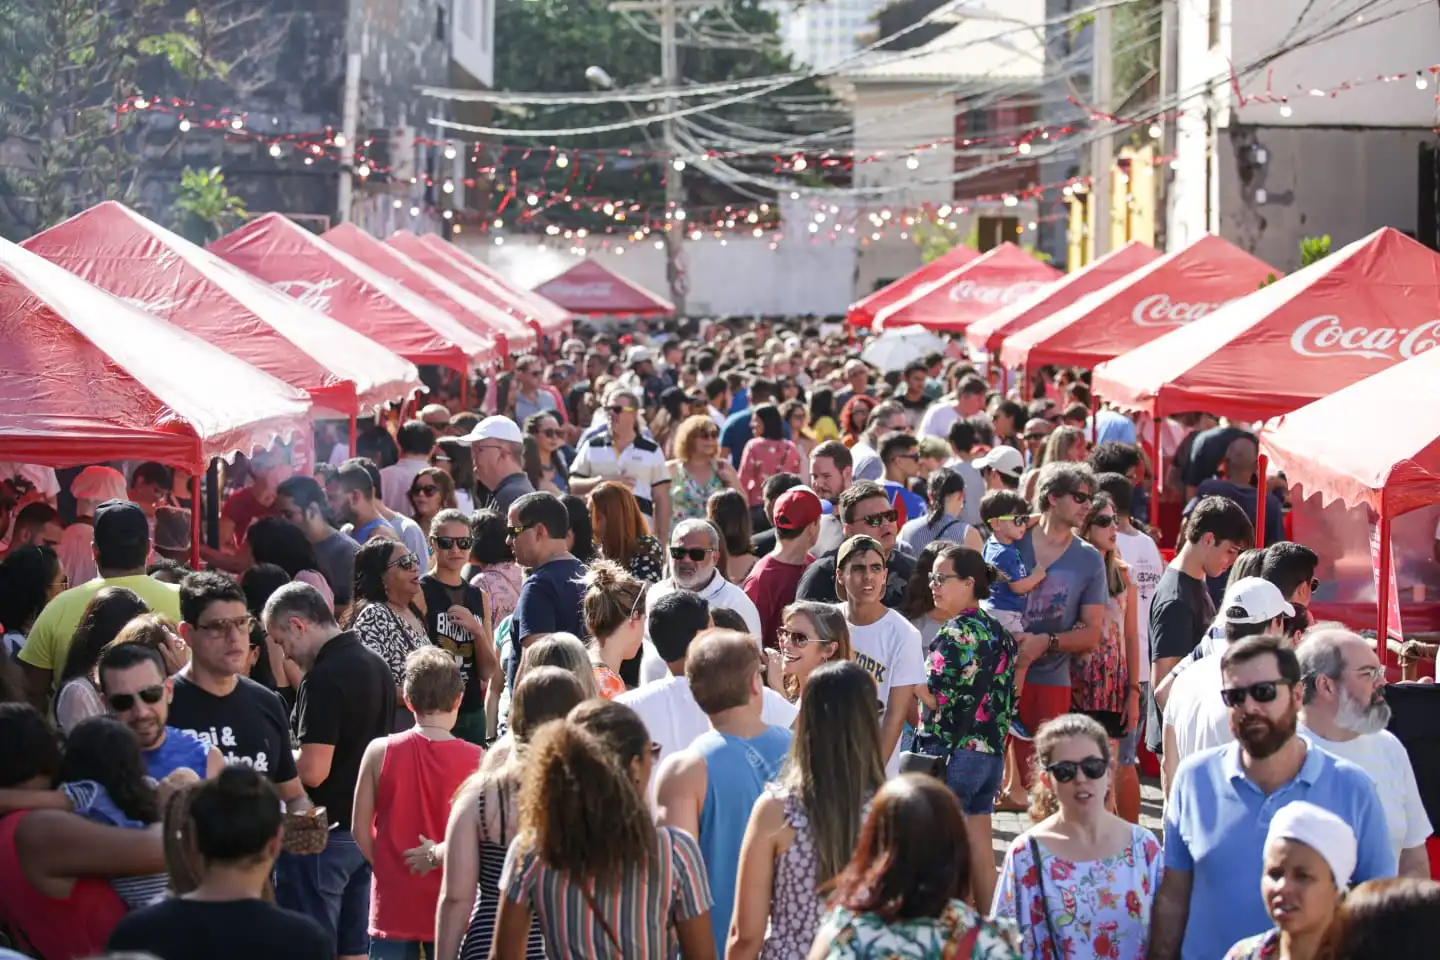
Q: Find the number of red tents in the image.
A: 13